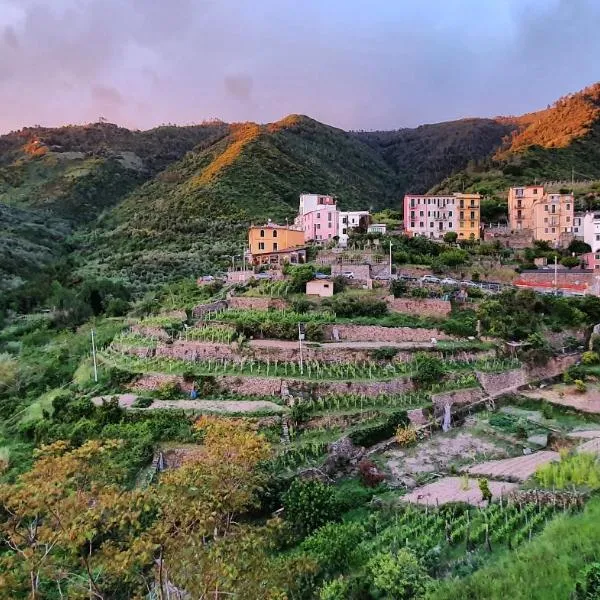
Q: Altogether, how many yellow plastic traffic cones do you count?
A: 0